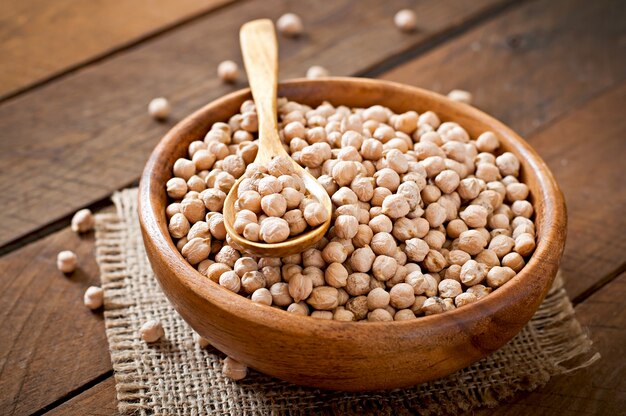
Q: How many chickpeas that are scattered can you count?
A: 12